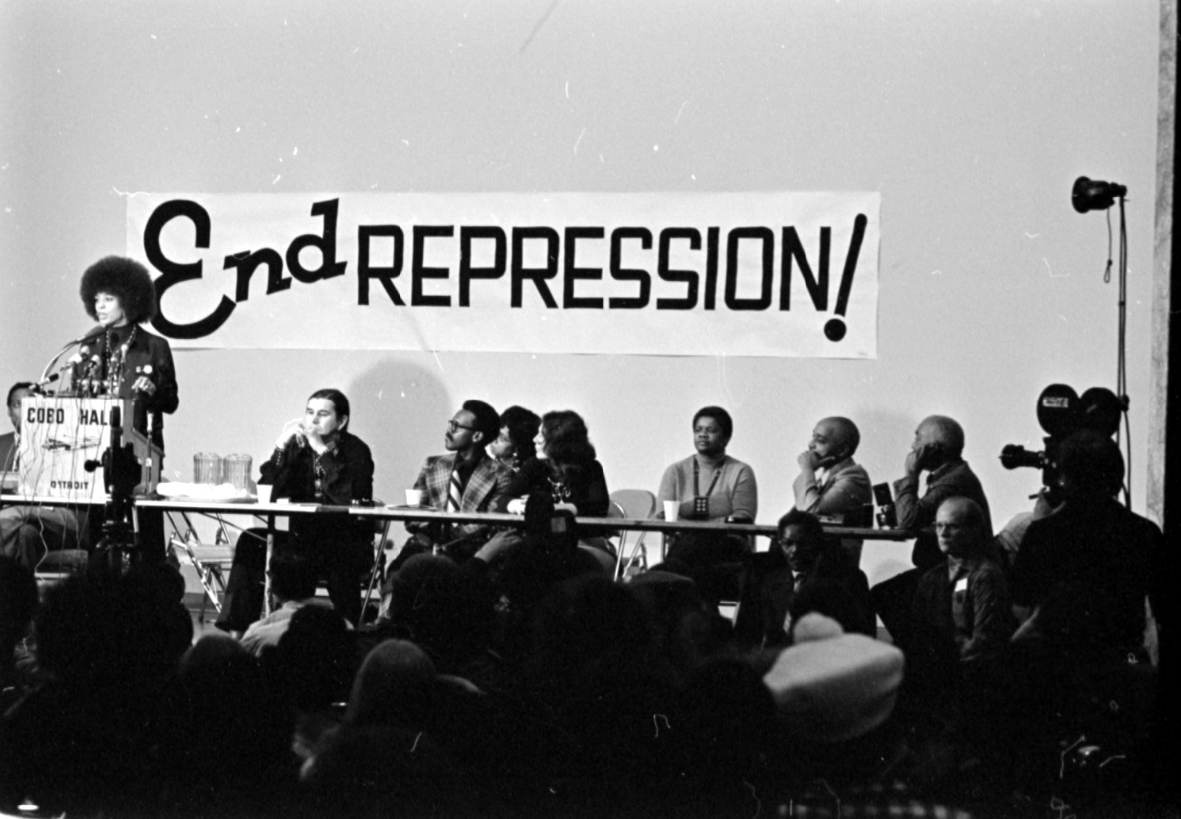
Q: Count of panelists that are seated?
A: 8